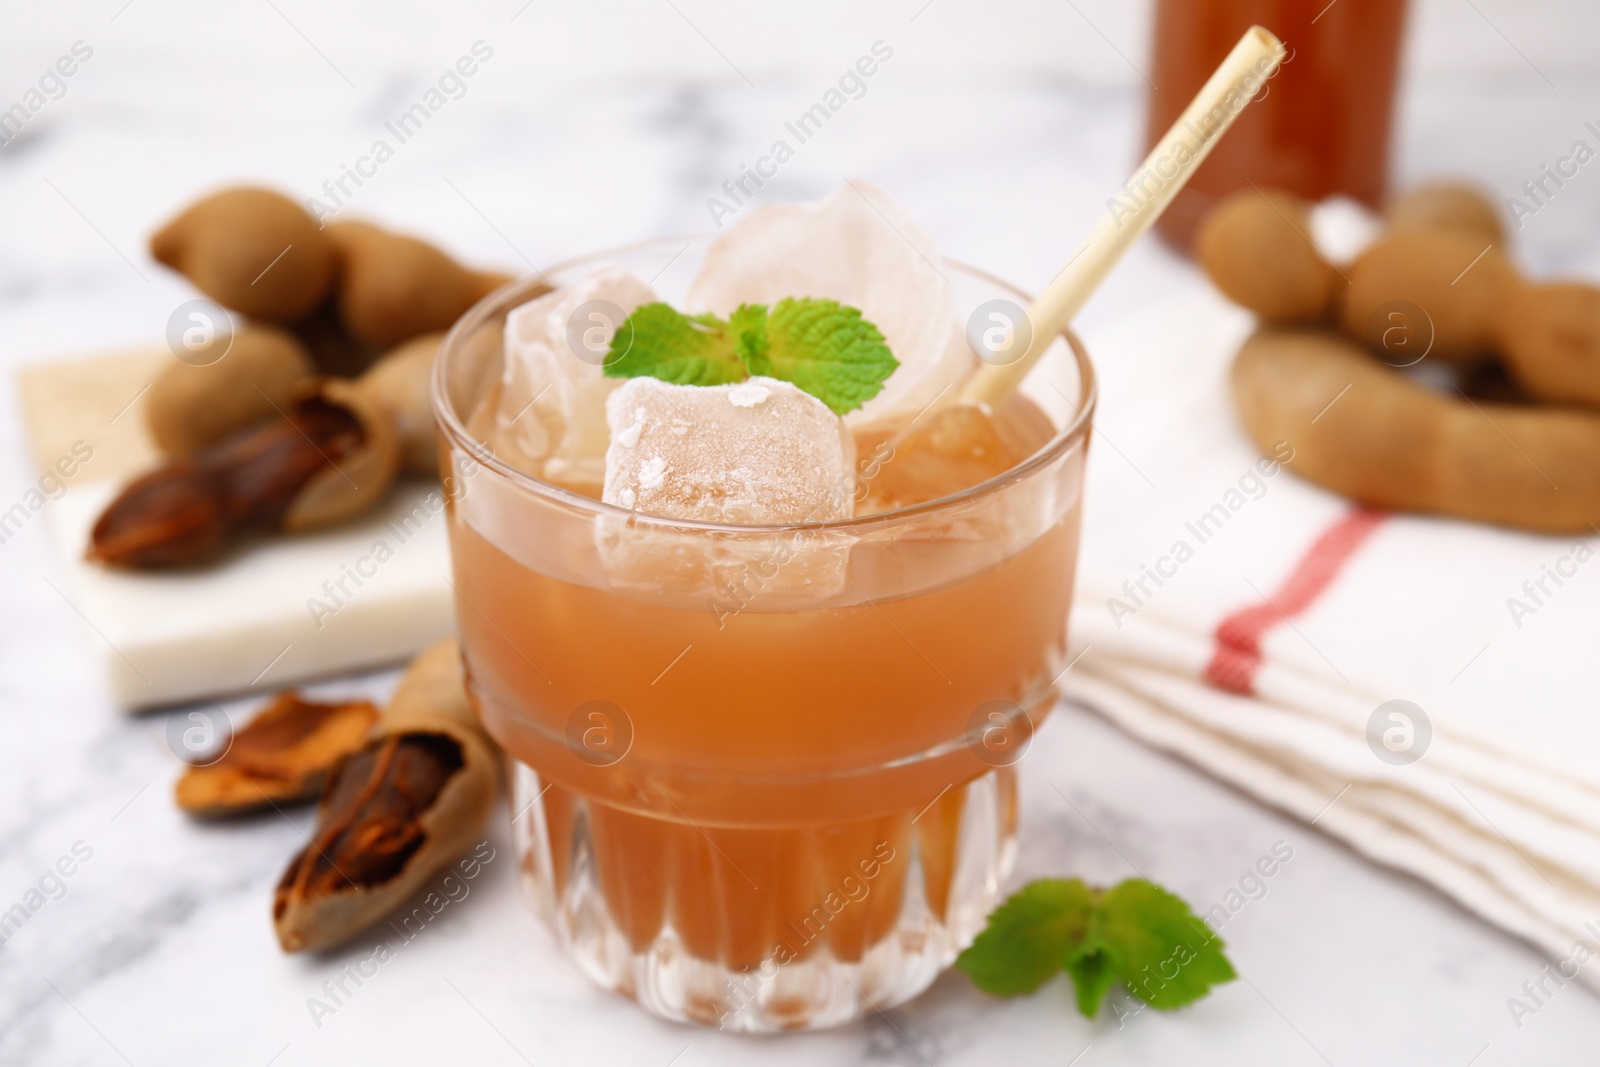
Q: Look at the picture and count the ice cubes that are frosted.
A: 3